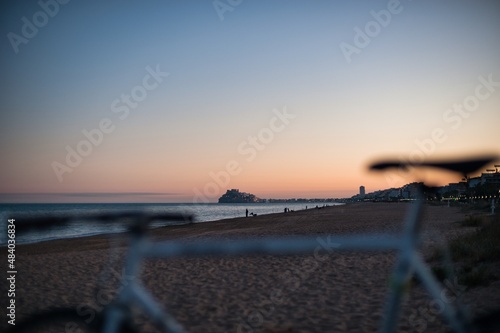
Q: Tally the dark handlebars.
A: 1